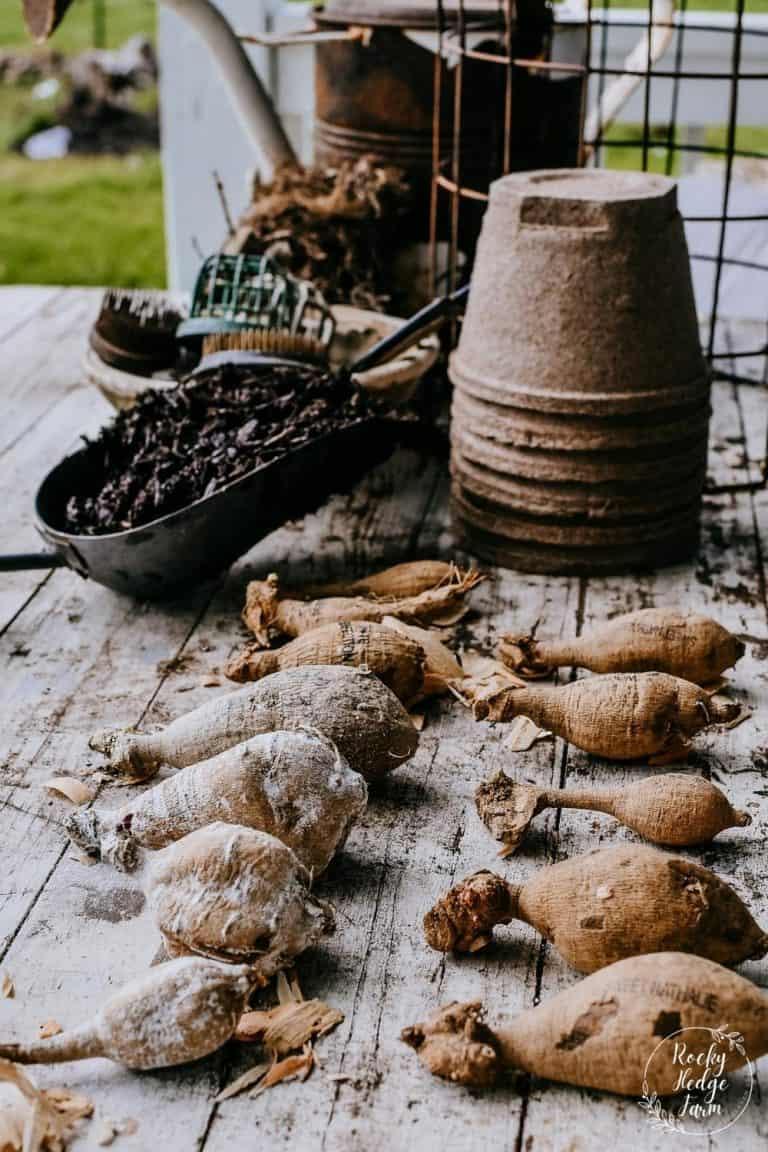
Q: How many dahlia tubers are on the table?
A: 12